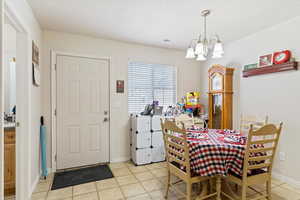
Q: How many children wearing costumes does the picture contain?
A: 0